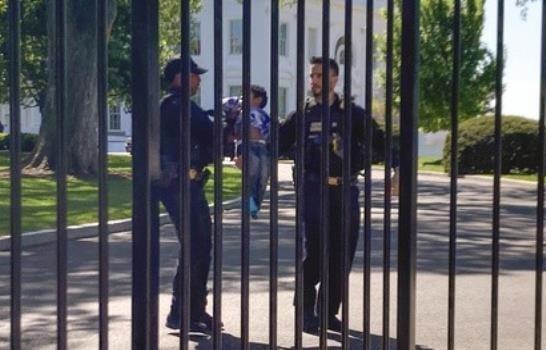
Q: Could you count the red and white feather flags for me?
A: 0